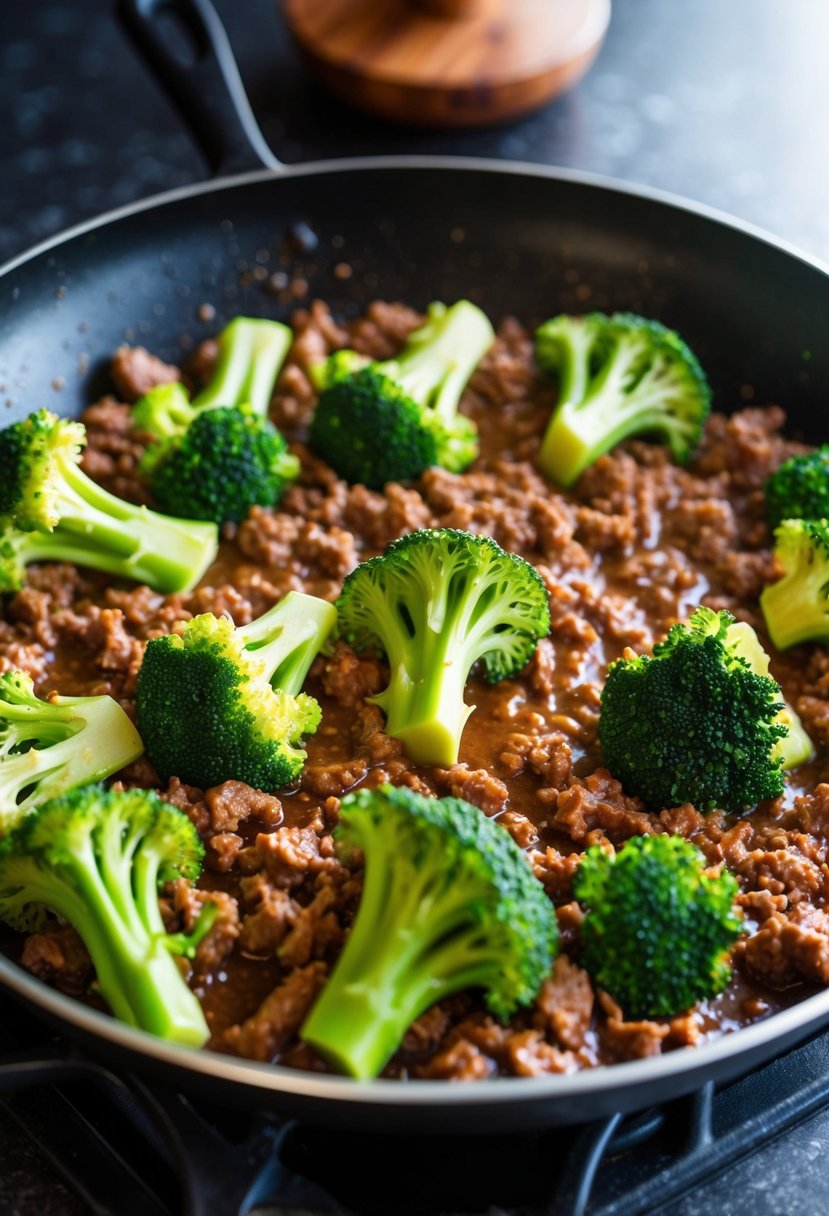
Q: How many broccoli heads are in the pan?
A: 13